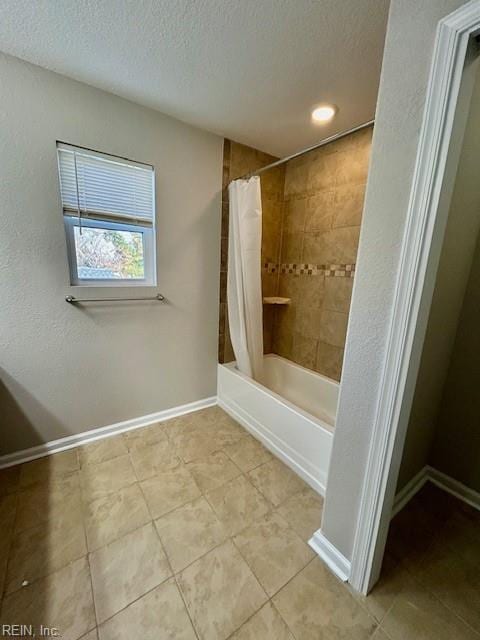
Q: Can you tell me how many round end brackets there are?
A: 2